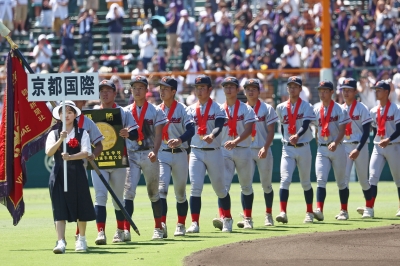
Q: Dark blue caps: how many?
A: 10